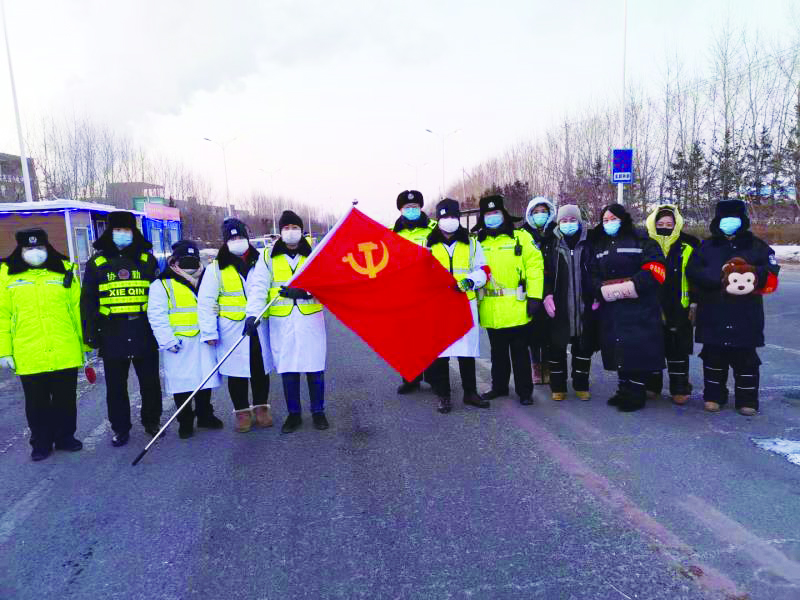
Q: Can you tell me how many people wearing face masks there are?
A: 13